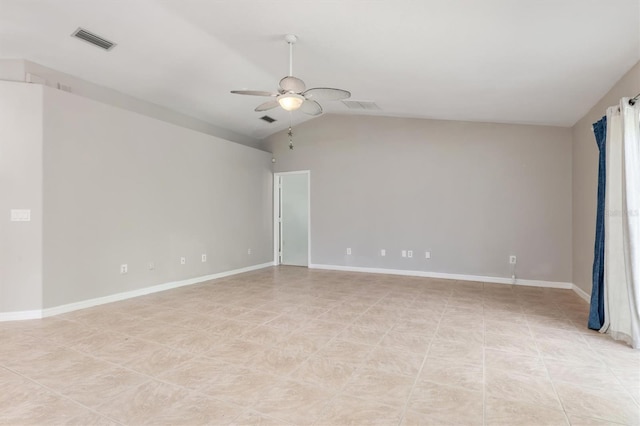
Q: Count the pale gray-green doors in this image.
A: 1